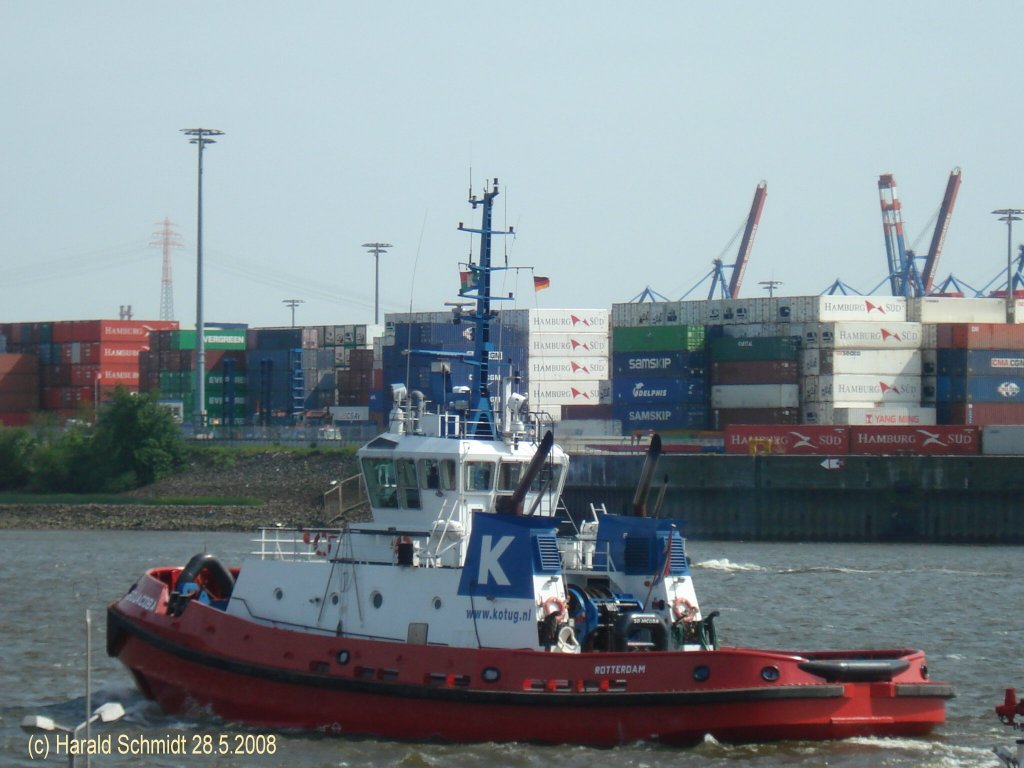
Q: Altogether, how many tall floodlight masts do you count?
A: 5